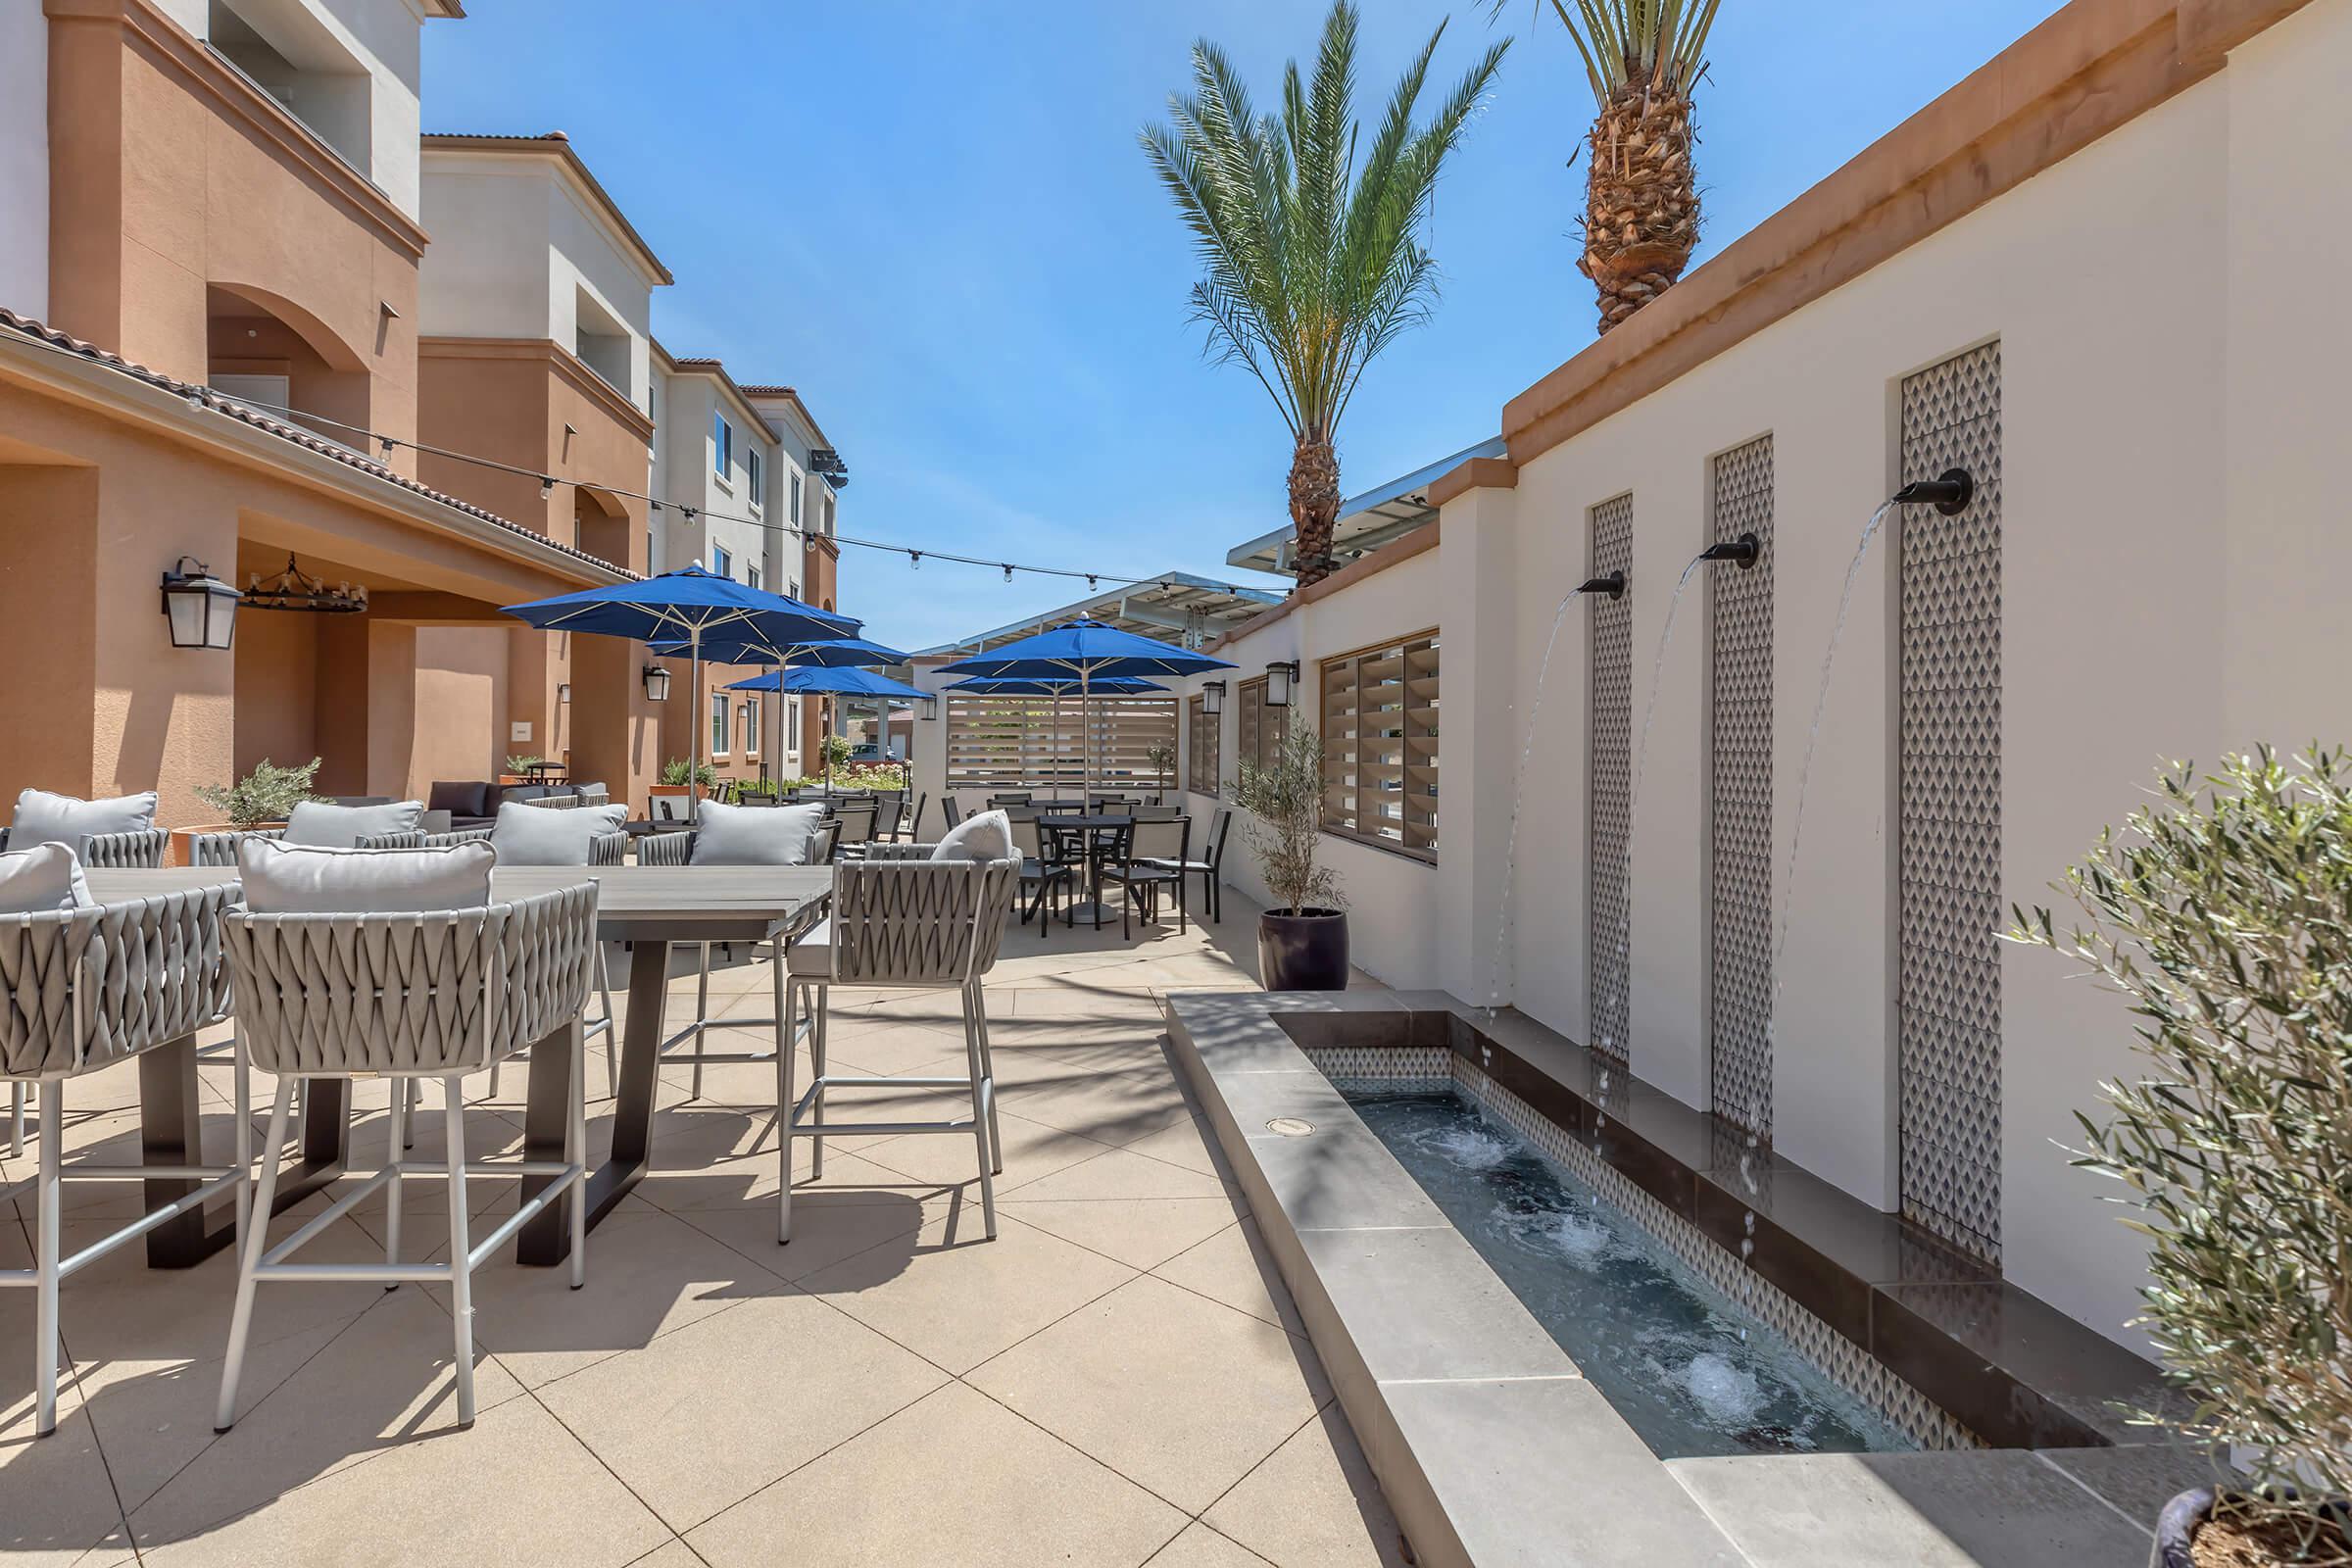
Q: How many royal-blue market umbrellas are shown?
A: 5